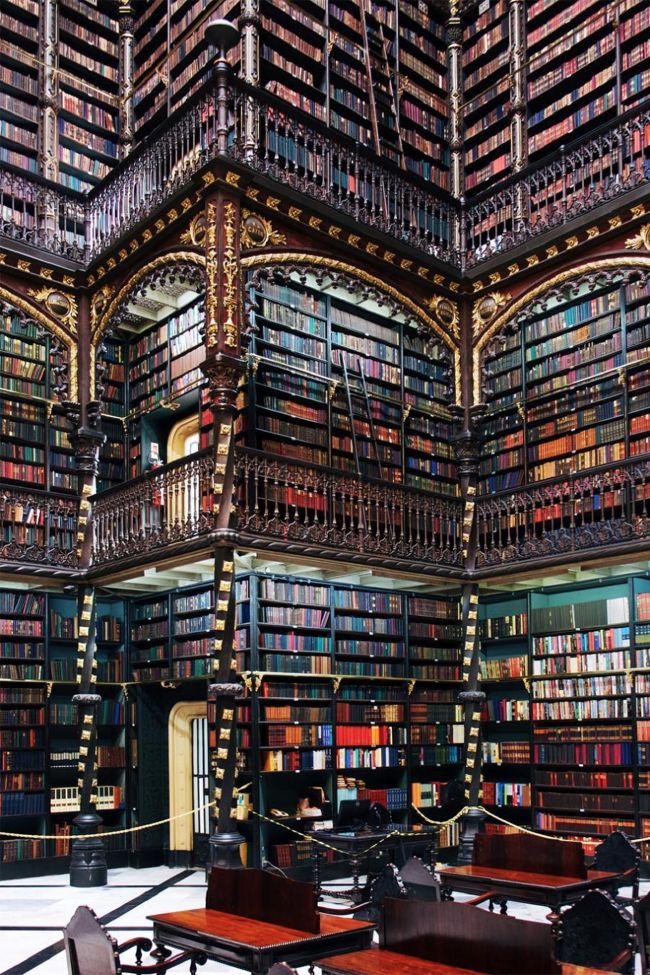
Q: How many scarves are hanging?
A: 0